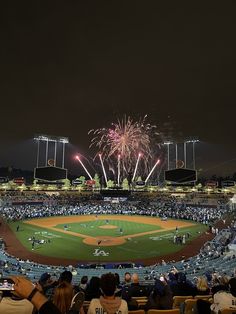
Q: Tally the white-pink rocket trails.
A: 5